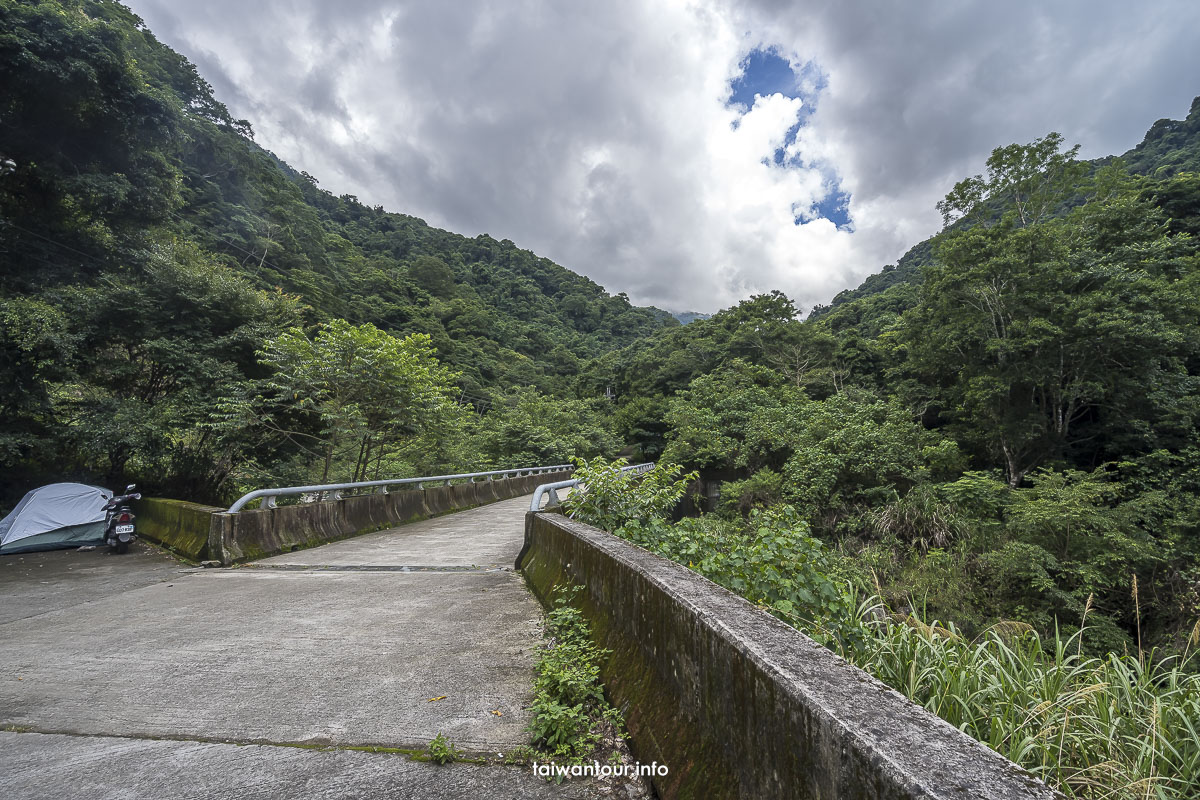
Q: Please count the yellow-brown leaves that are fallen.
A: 2